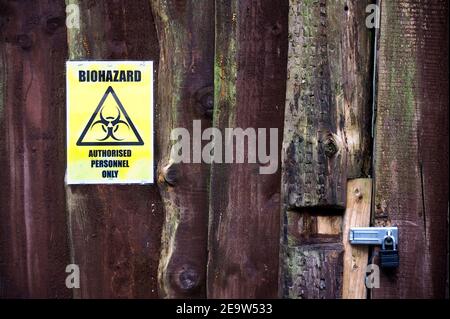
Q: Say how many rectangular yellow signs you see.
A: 1